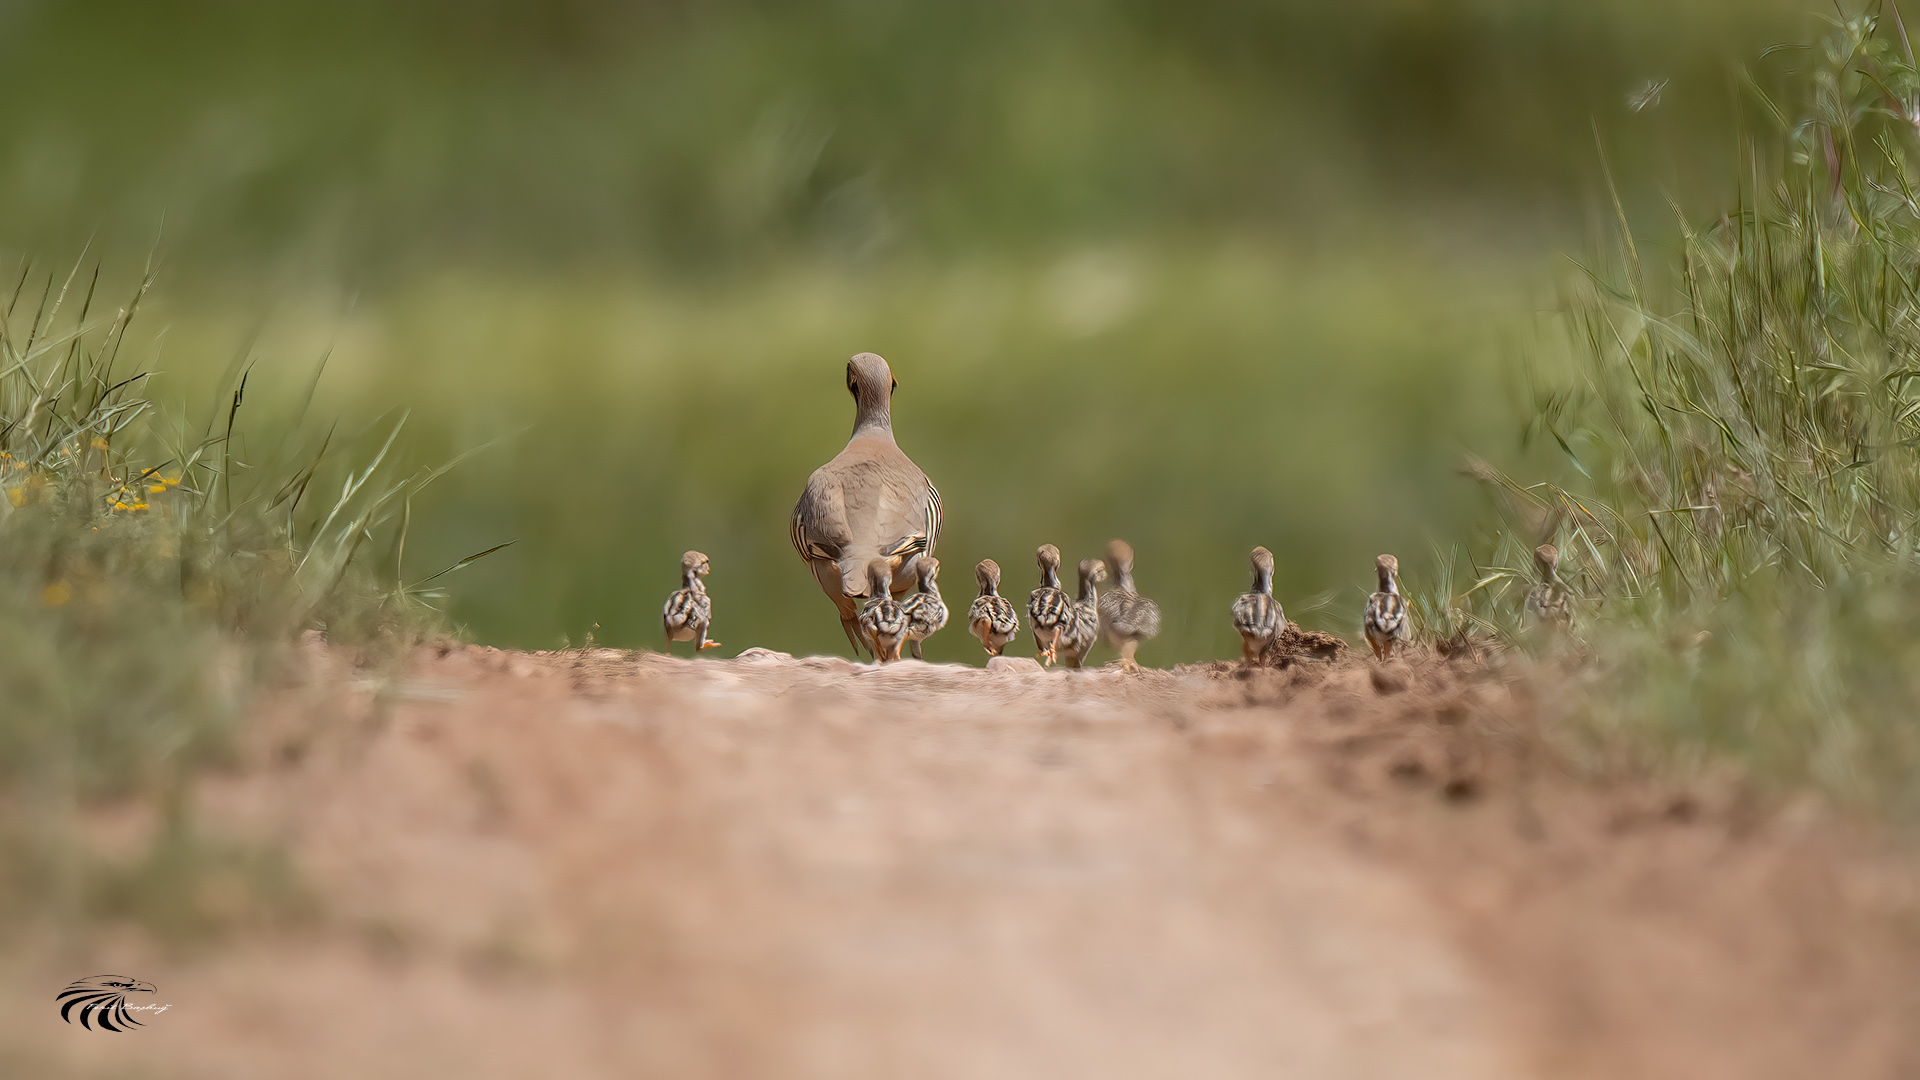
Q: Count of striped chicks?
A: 10